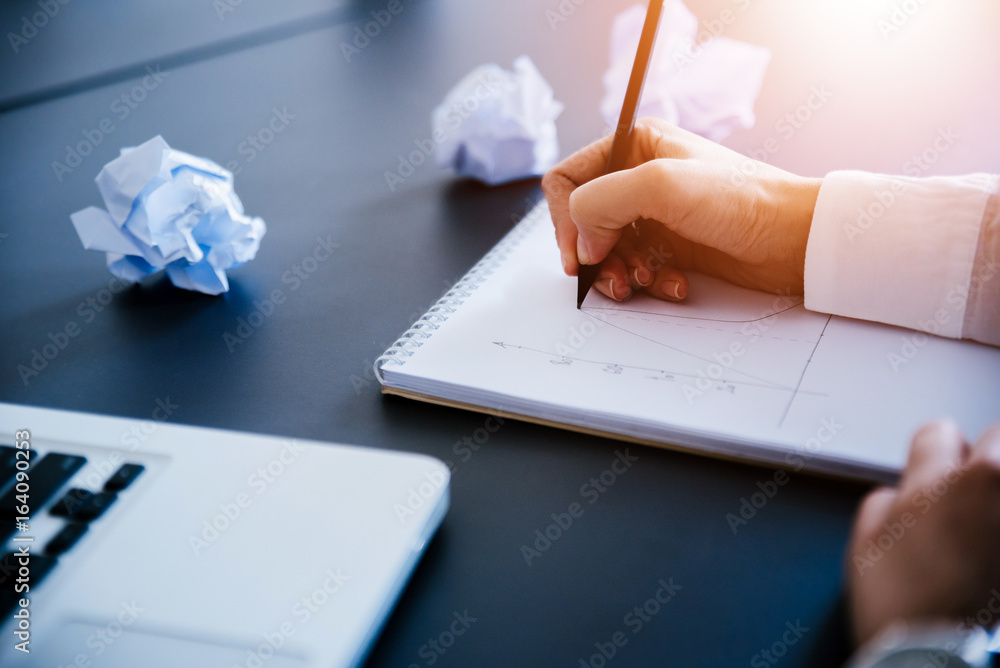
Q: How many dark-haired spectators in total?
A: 0